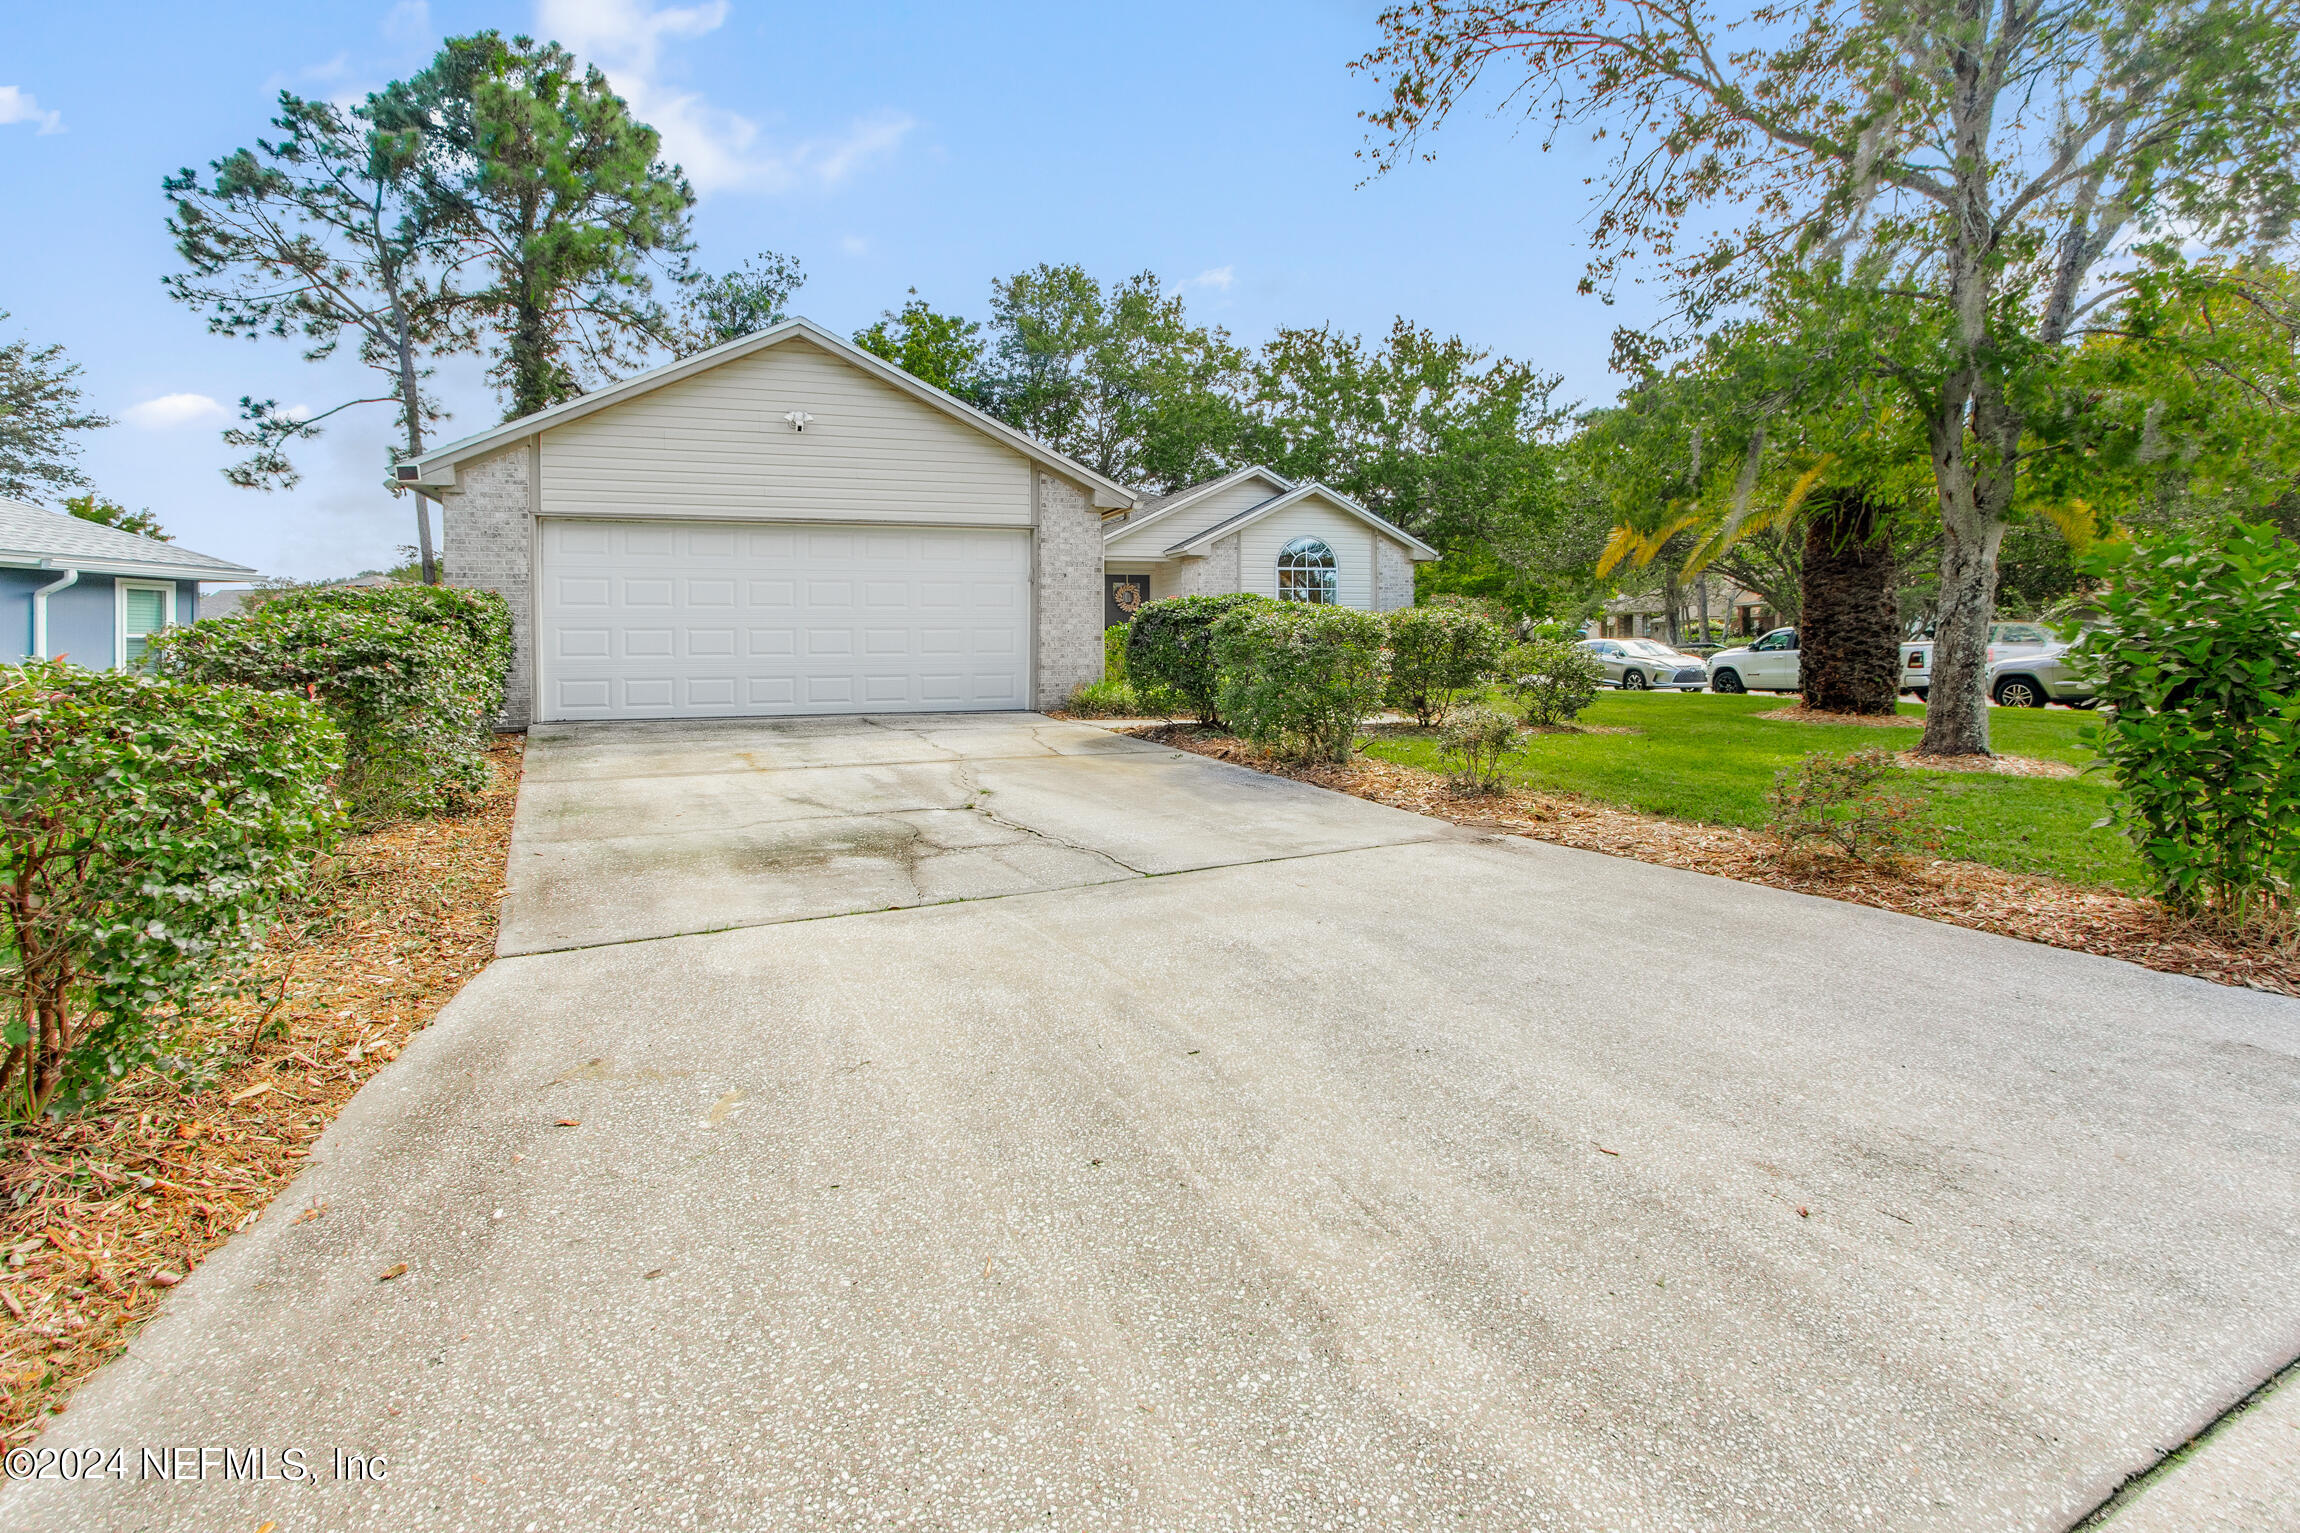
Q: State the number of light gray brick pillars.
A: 4